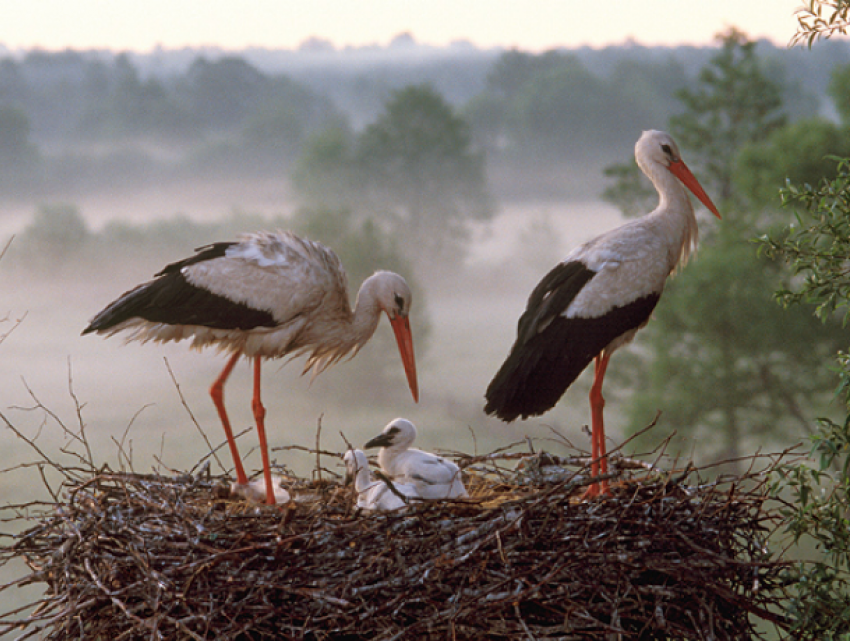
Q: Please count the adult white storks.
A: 2